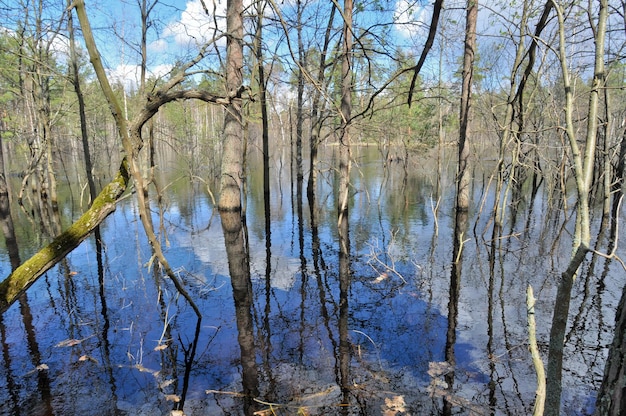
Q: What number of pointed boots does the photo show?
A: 0